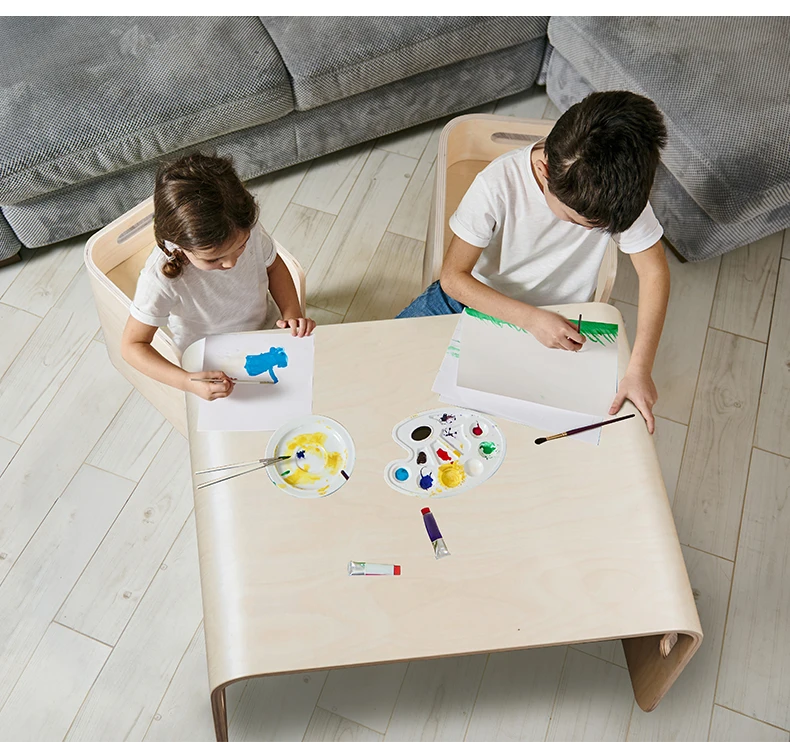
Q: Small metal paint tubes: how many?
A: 2